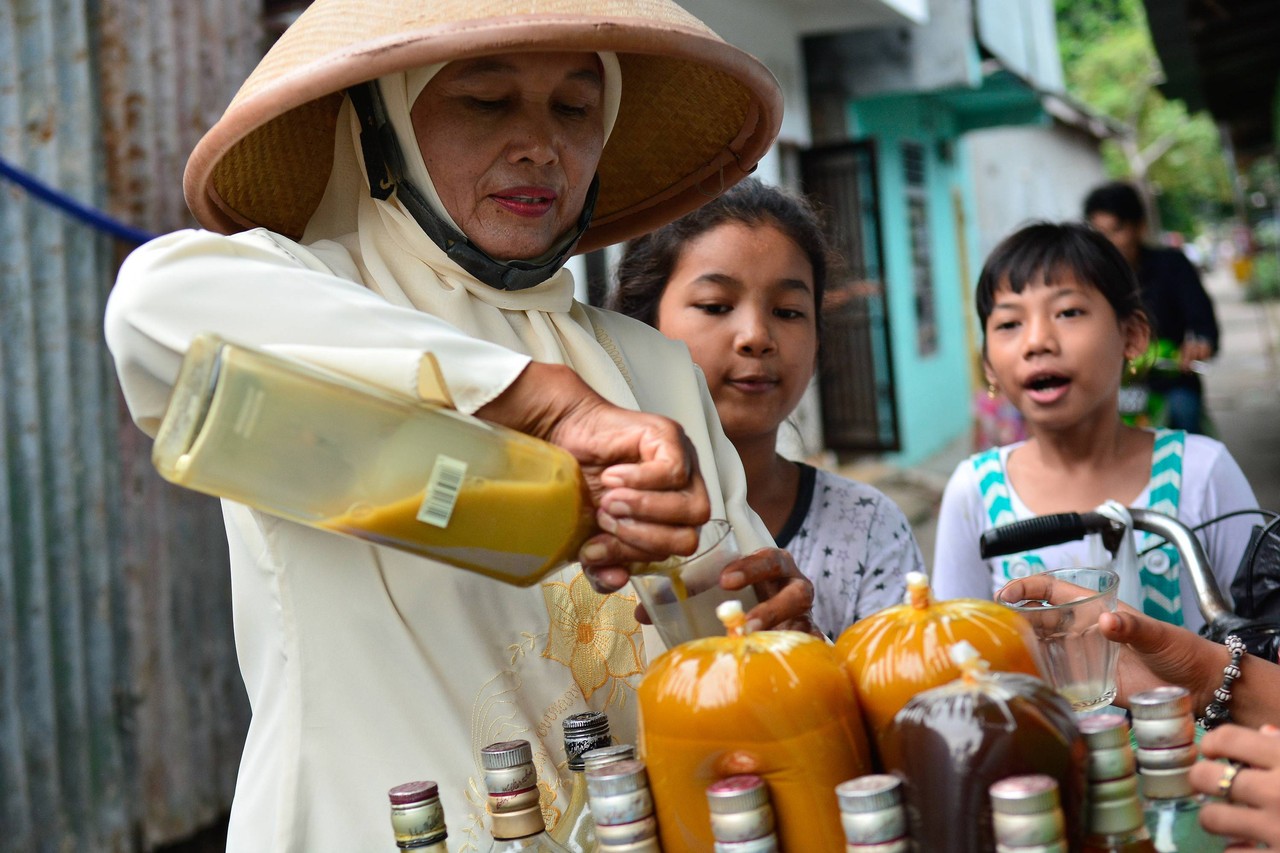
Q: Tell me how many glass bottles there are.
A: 11